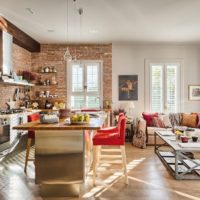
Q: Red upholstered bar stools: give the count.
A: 3